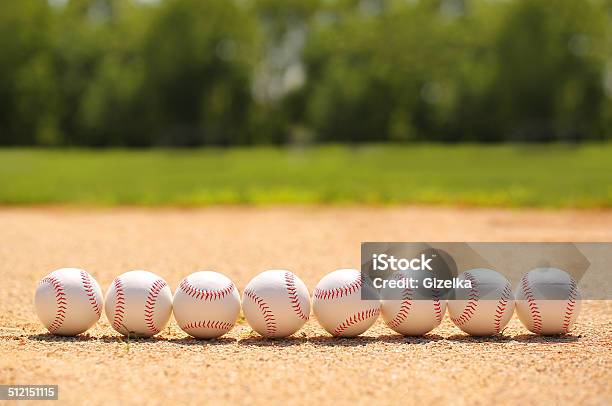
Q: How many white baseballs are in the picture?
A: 8